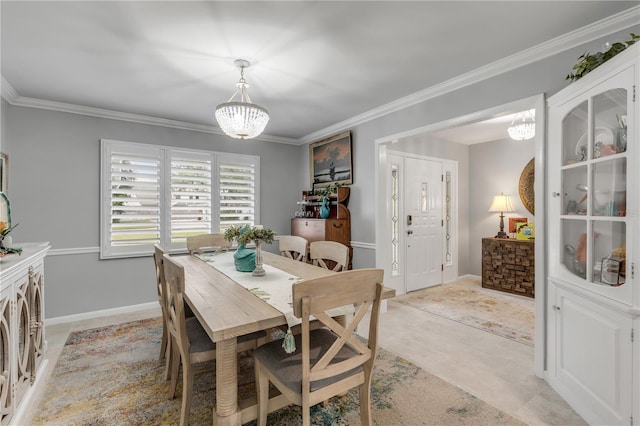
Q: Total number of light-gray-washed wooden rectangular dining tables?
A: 1